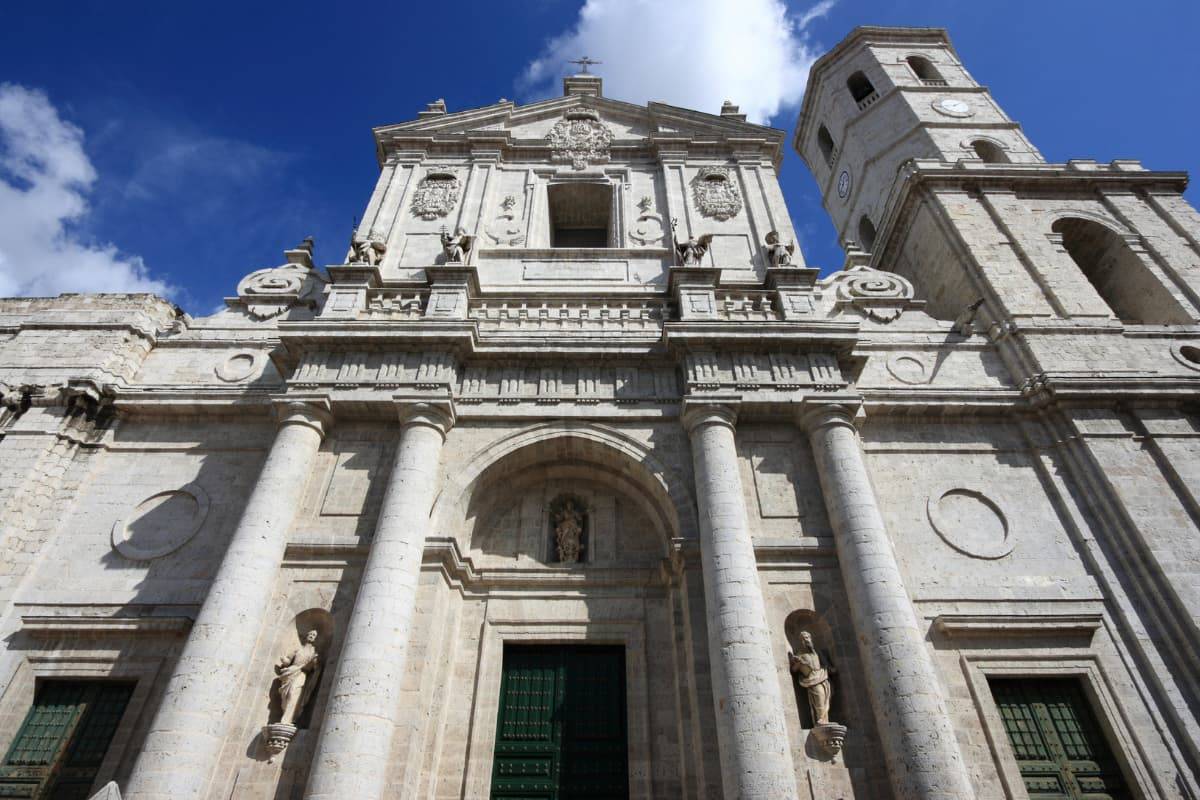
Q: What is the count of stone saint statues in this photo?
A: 7